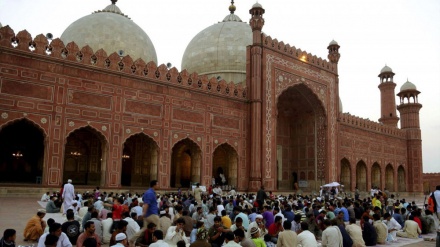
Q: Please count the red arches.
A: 11